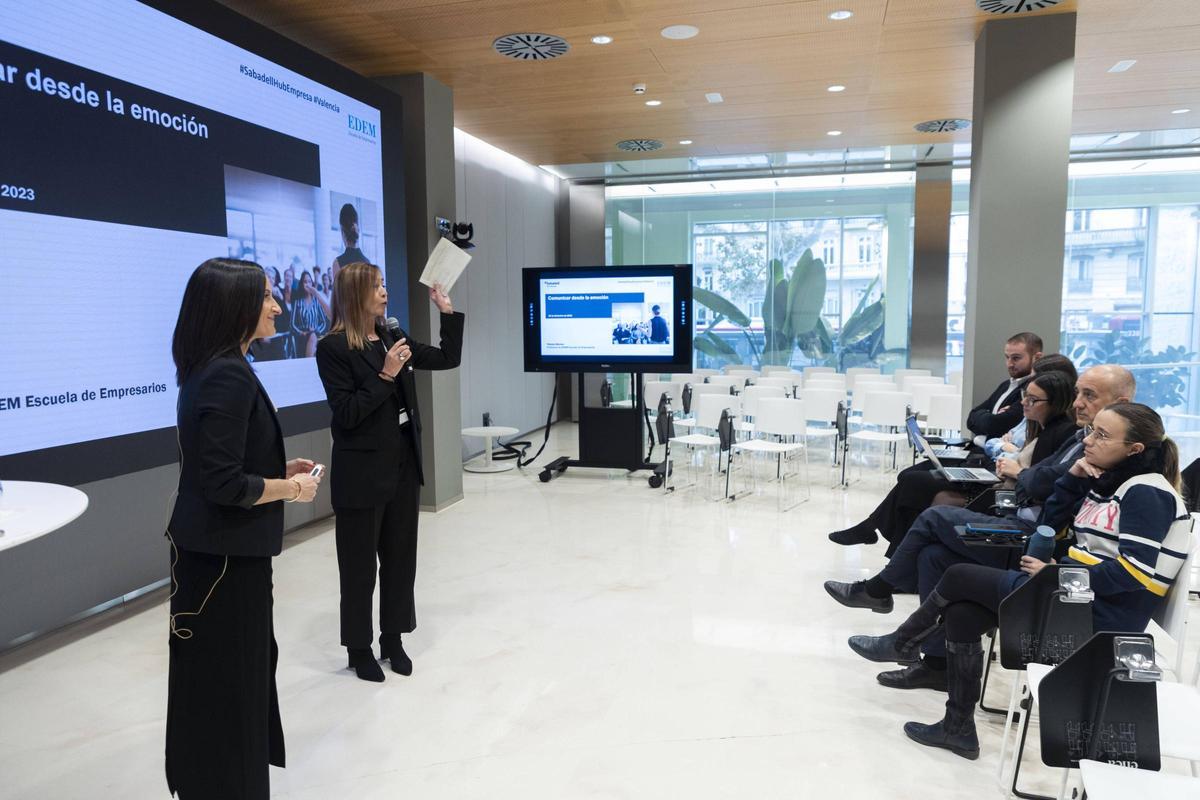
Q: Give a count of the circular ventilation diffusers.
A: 4